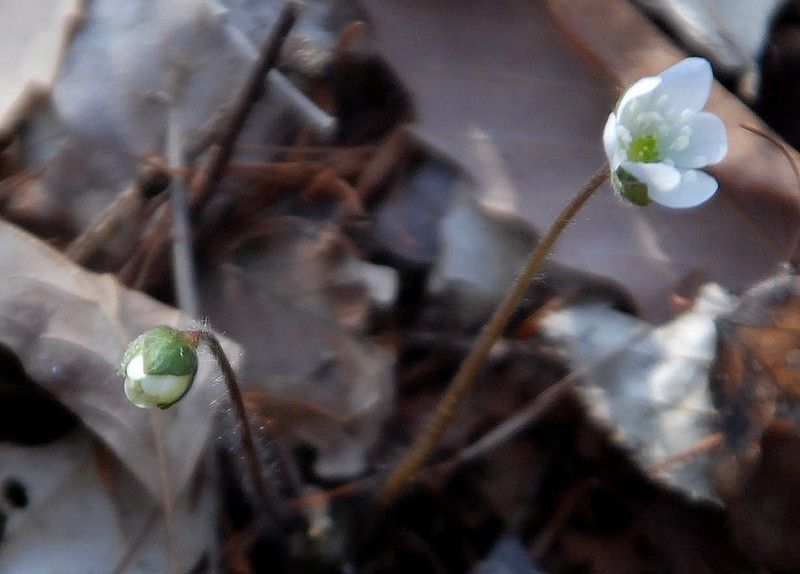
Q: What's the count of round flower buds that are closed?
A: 1